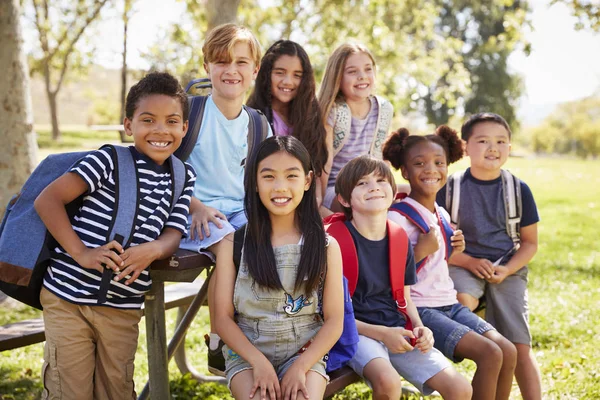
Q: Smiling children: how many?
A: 8